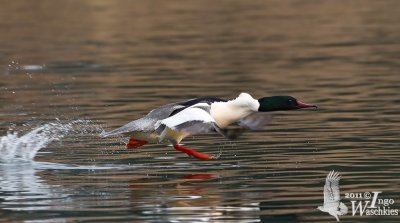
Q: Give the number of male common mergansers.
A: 1